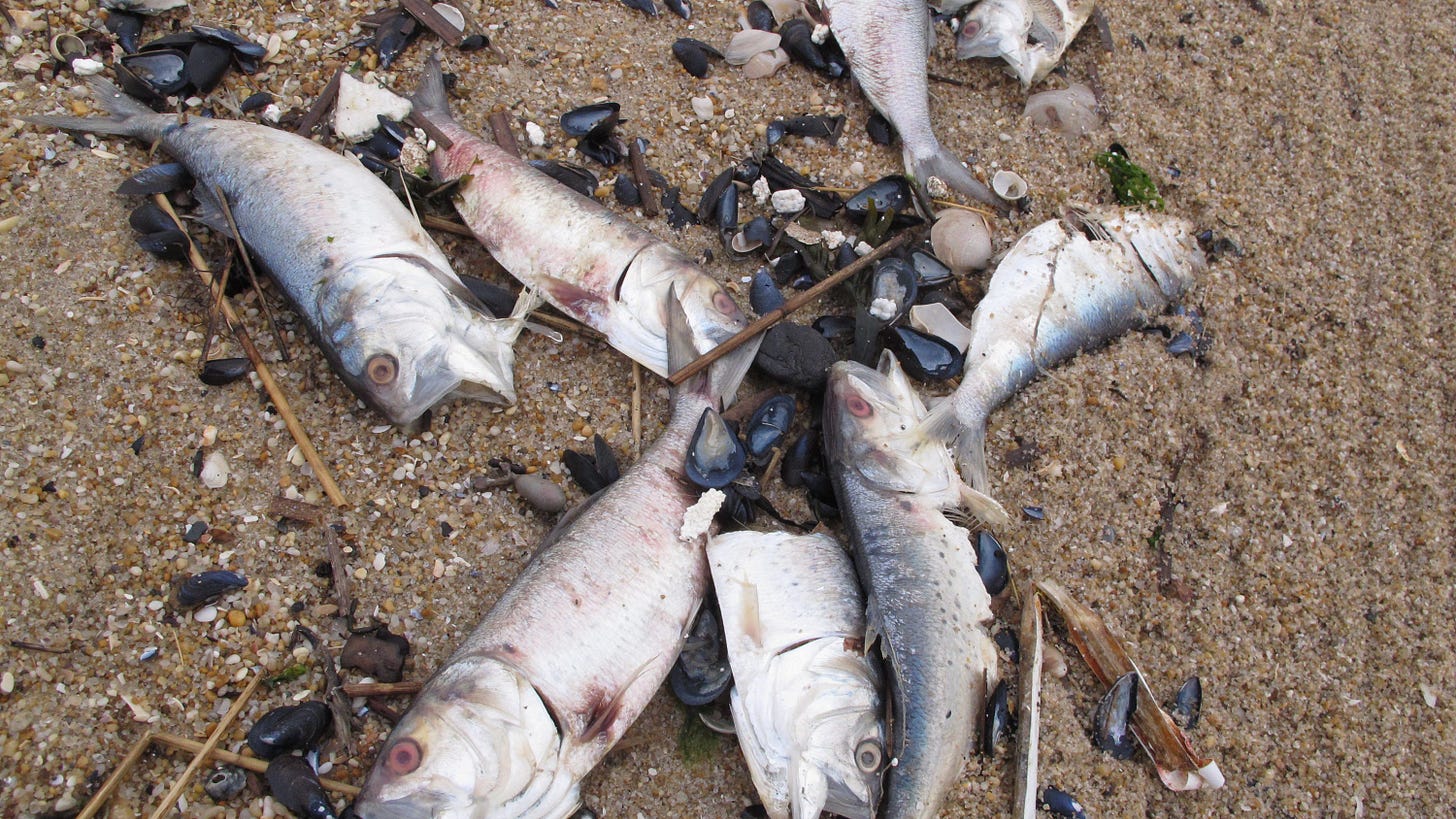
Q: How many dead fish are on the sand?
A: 8